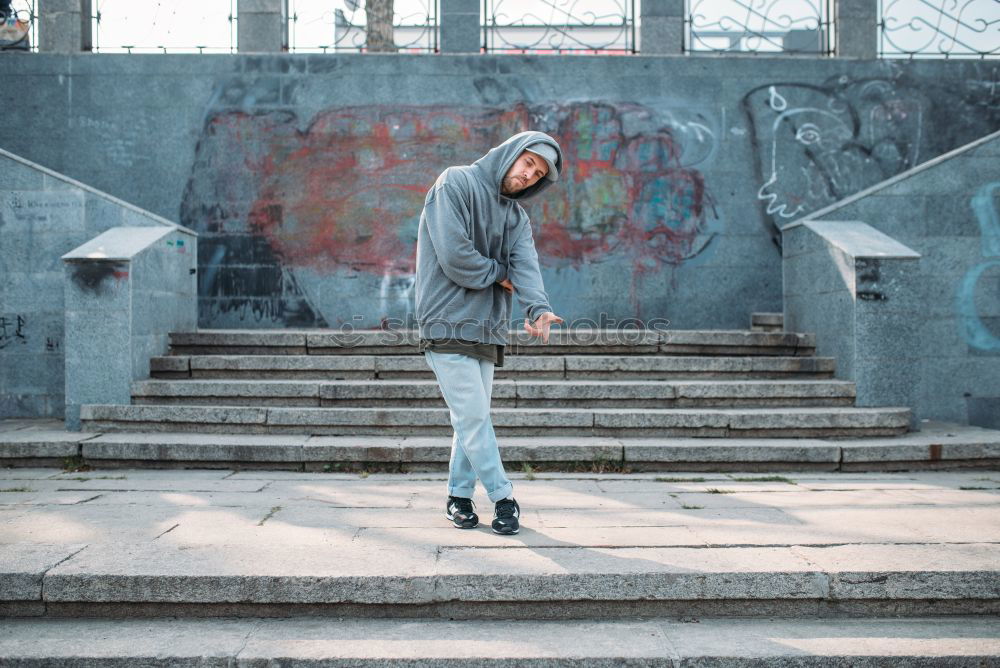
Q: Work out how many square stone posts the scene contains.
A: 5